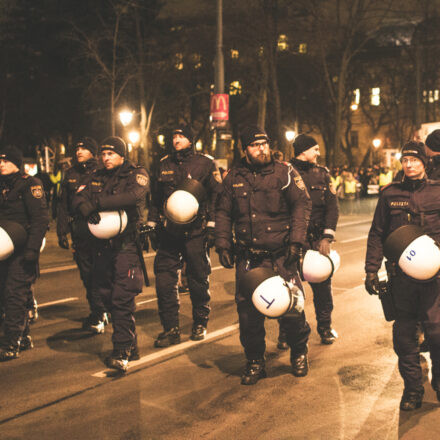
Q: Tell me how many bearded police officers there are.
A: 1